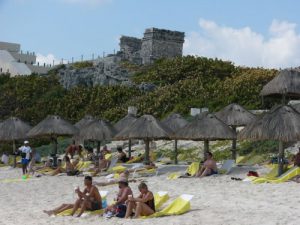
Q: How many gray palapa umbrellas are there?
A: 11